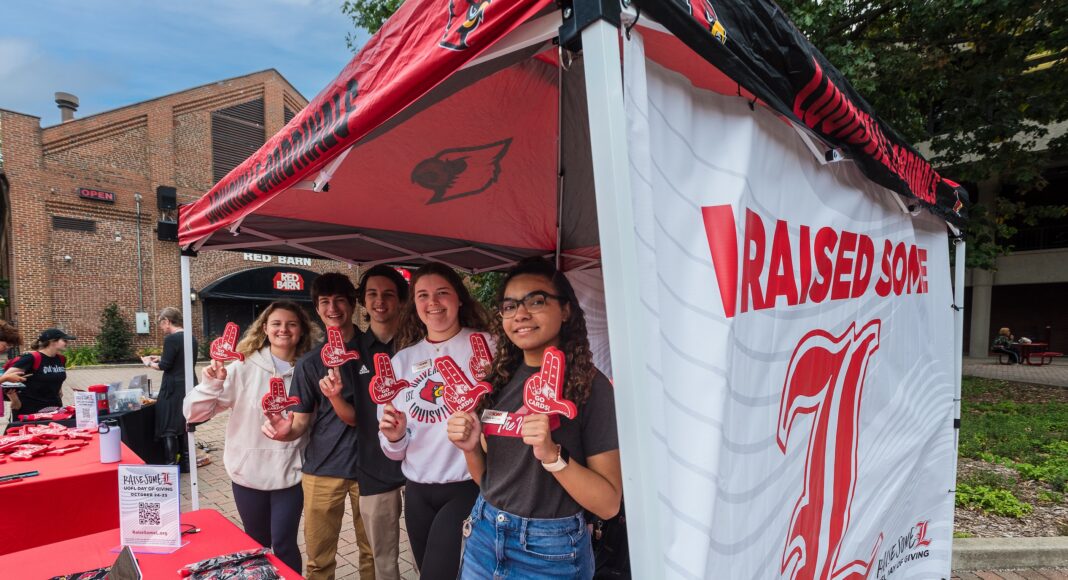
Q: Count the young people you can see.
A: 5